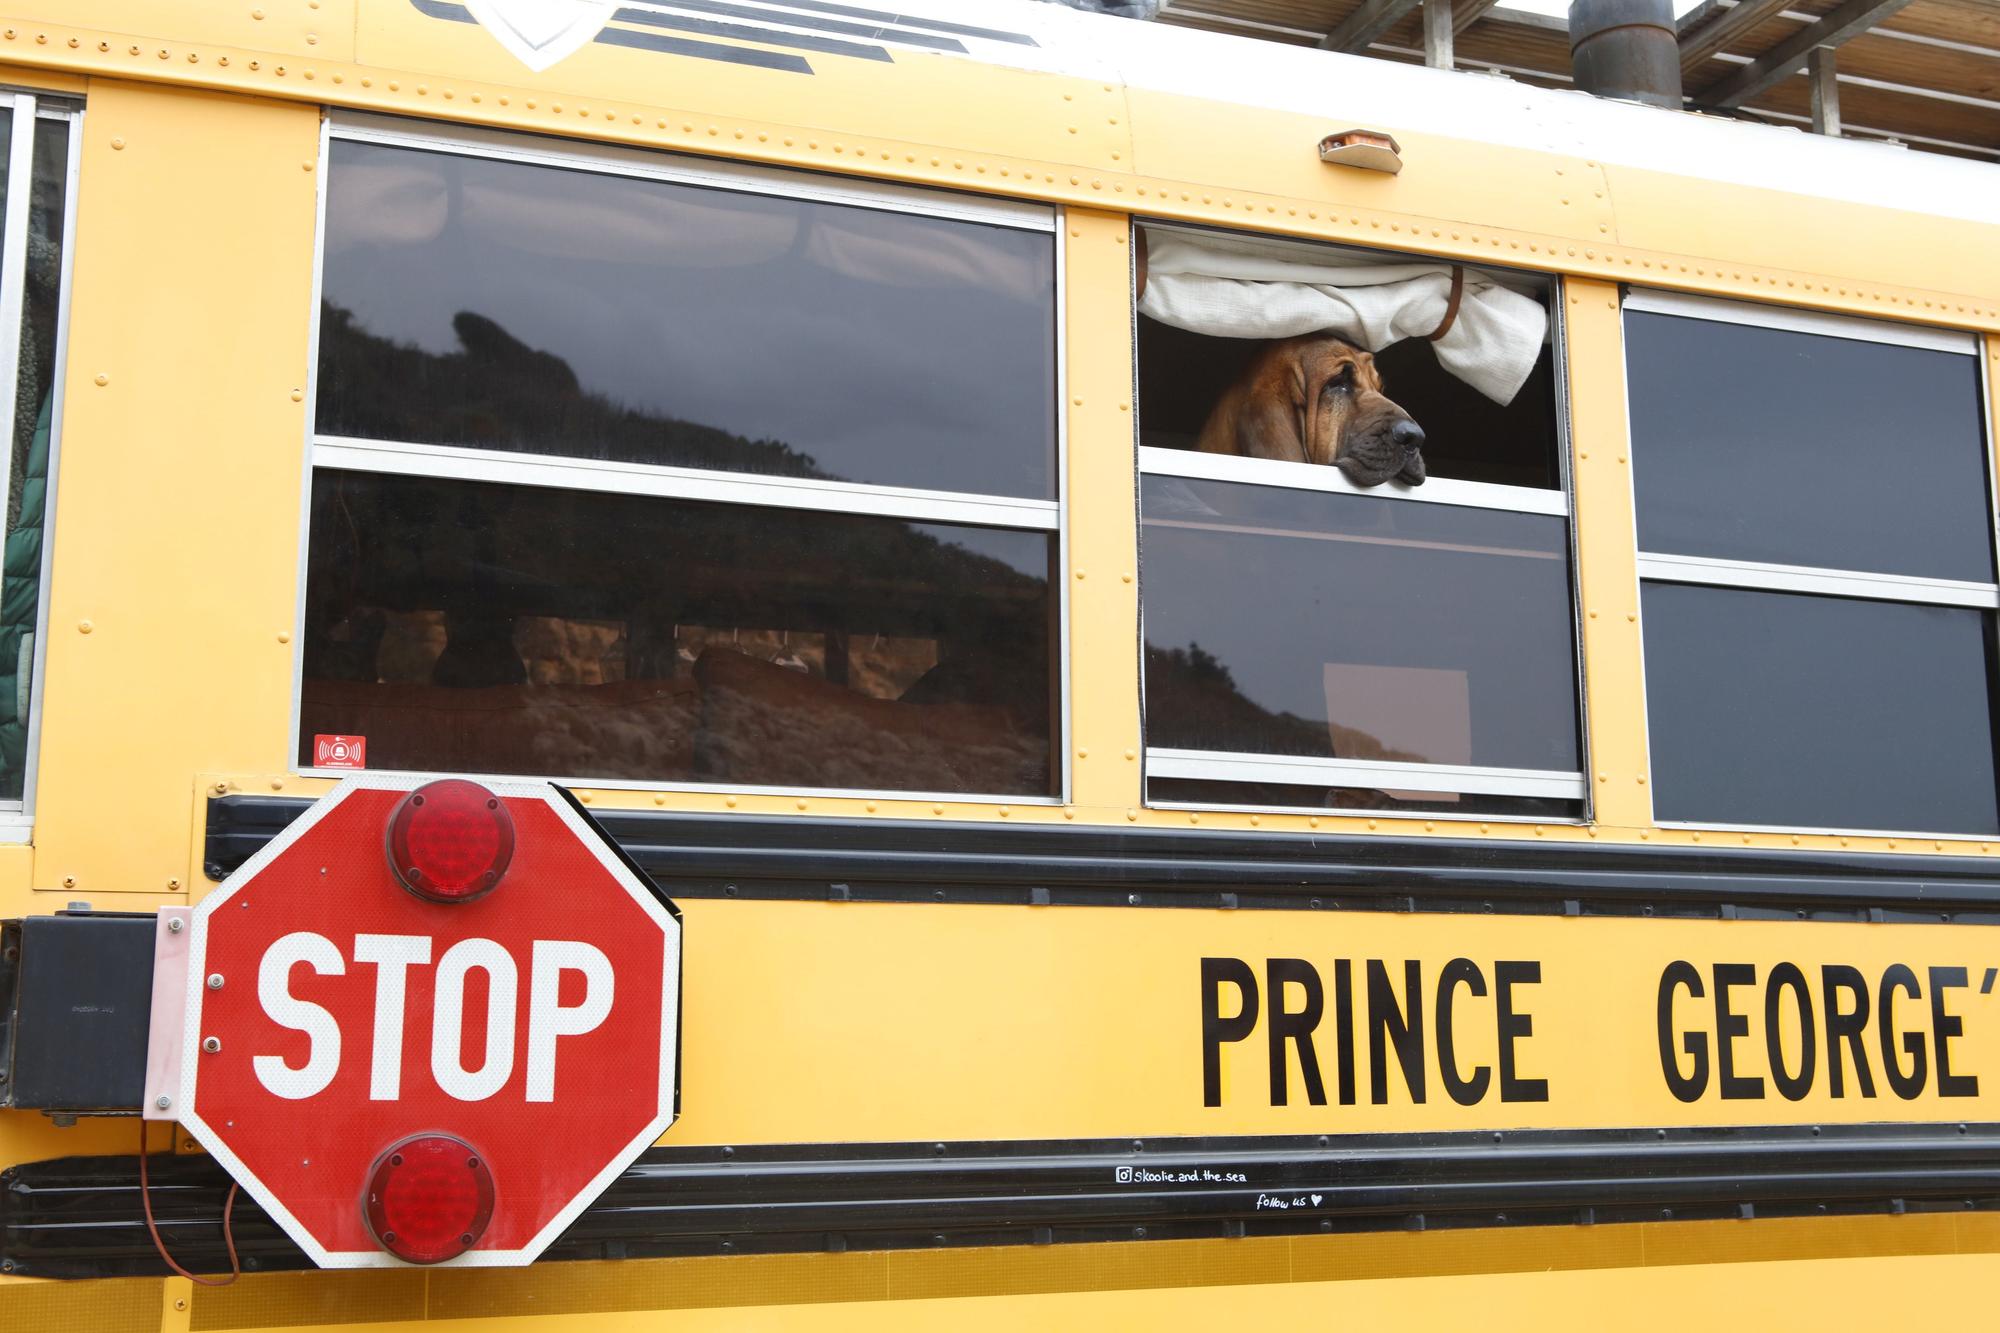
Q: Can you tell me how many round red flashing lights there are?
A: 2